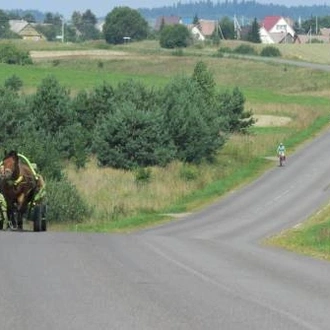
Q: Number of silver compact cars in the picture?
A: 0